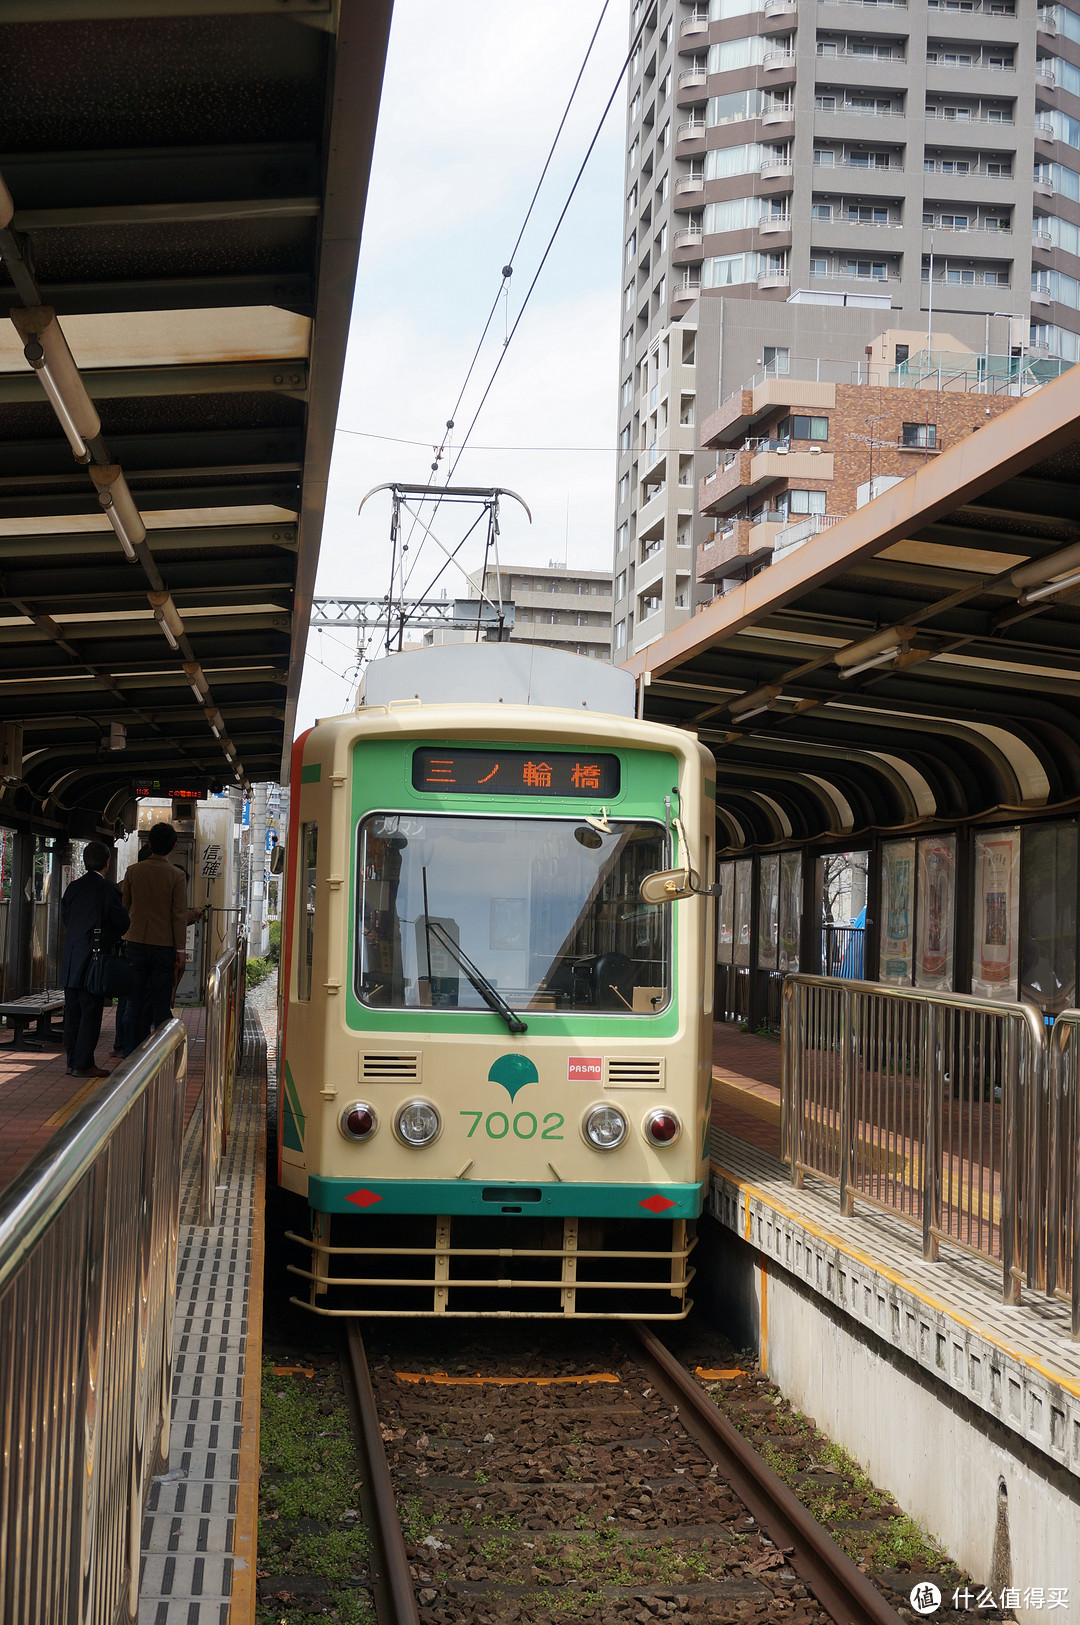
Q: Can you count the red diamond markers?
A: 2